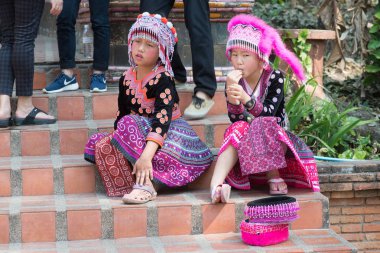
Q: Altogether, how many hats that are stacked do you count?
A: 2